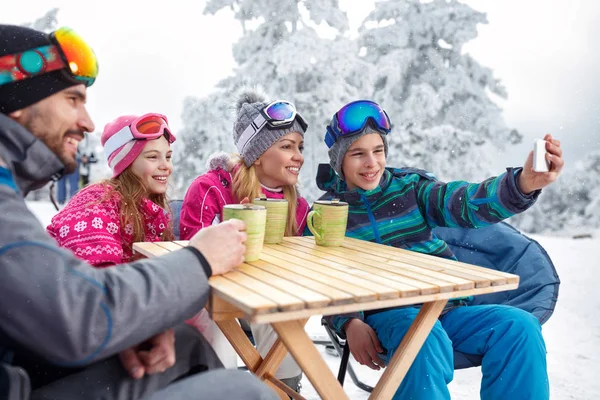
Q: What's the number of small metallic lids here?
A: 3